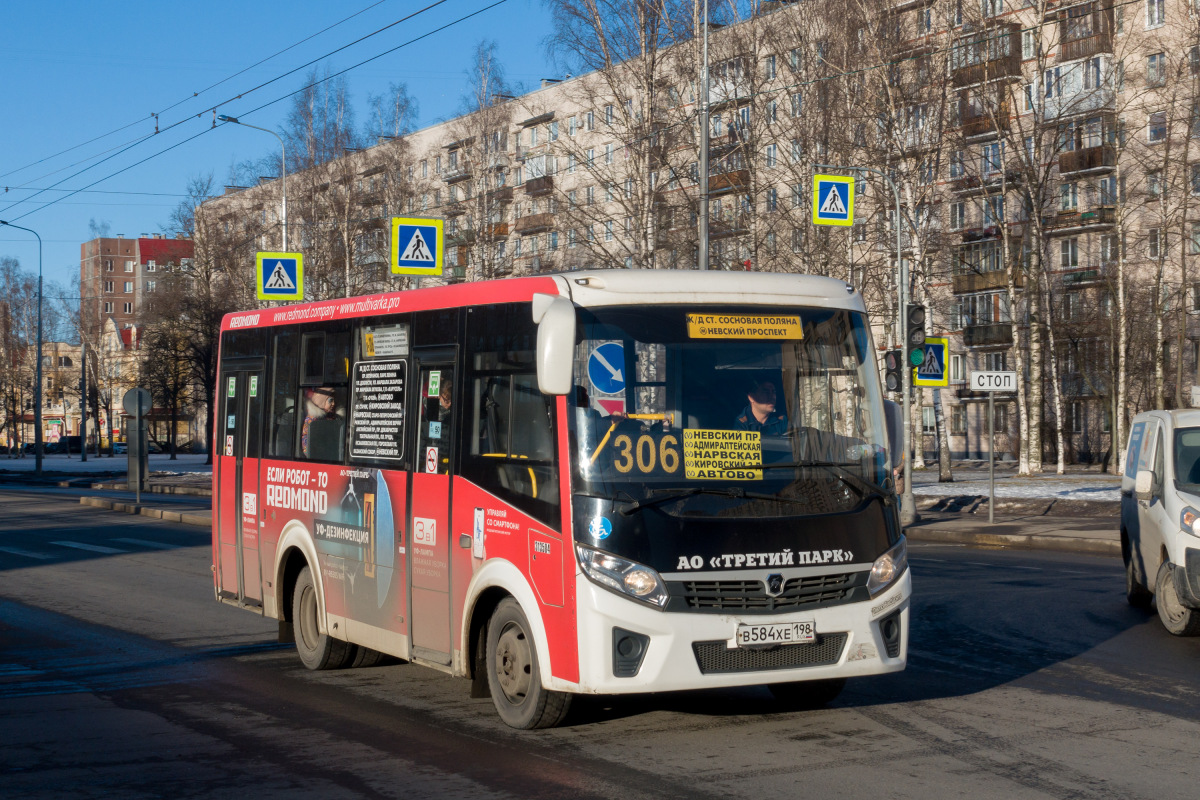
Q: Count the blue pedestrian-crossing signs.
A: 4